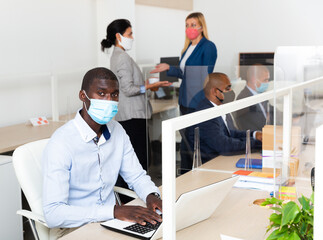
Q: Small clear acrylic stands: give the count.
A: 2